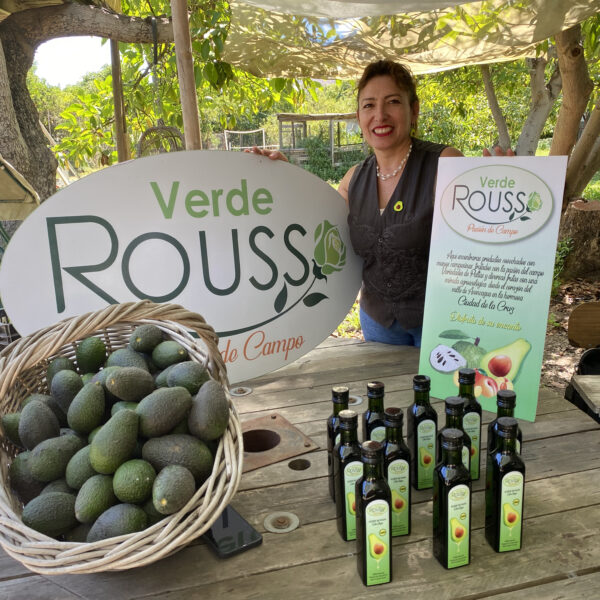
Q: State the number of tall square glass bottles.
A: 11